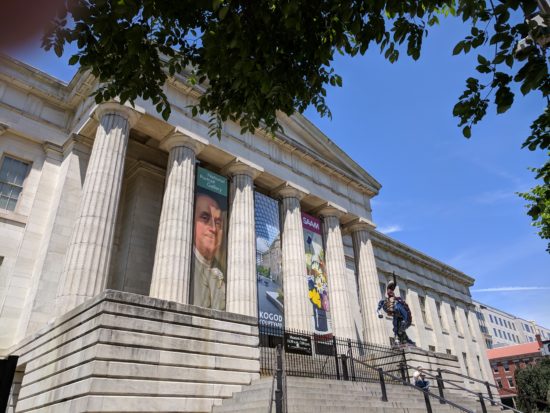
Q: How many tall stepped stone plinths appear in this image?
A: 2